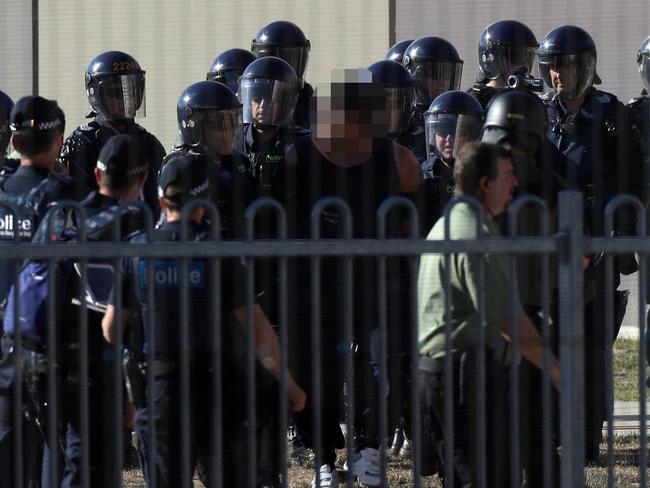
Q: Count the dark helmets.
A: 14